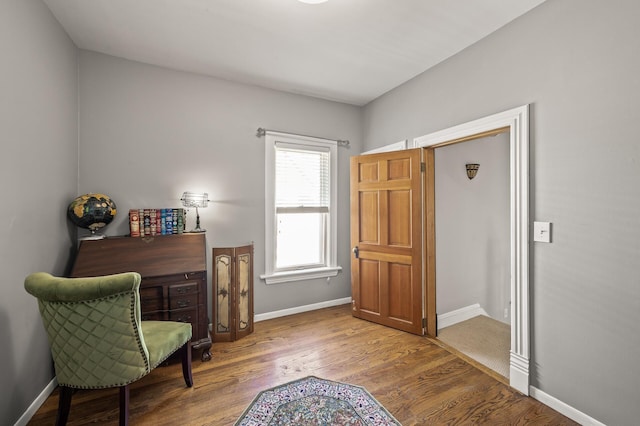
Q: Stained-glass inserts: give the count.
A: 2